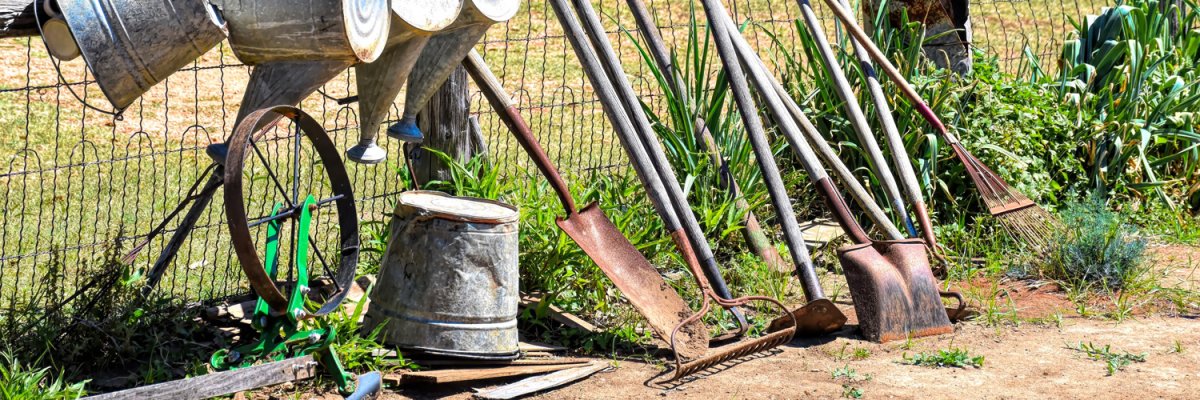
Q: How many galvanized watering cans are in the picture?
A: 3